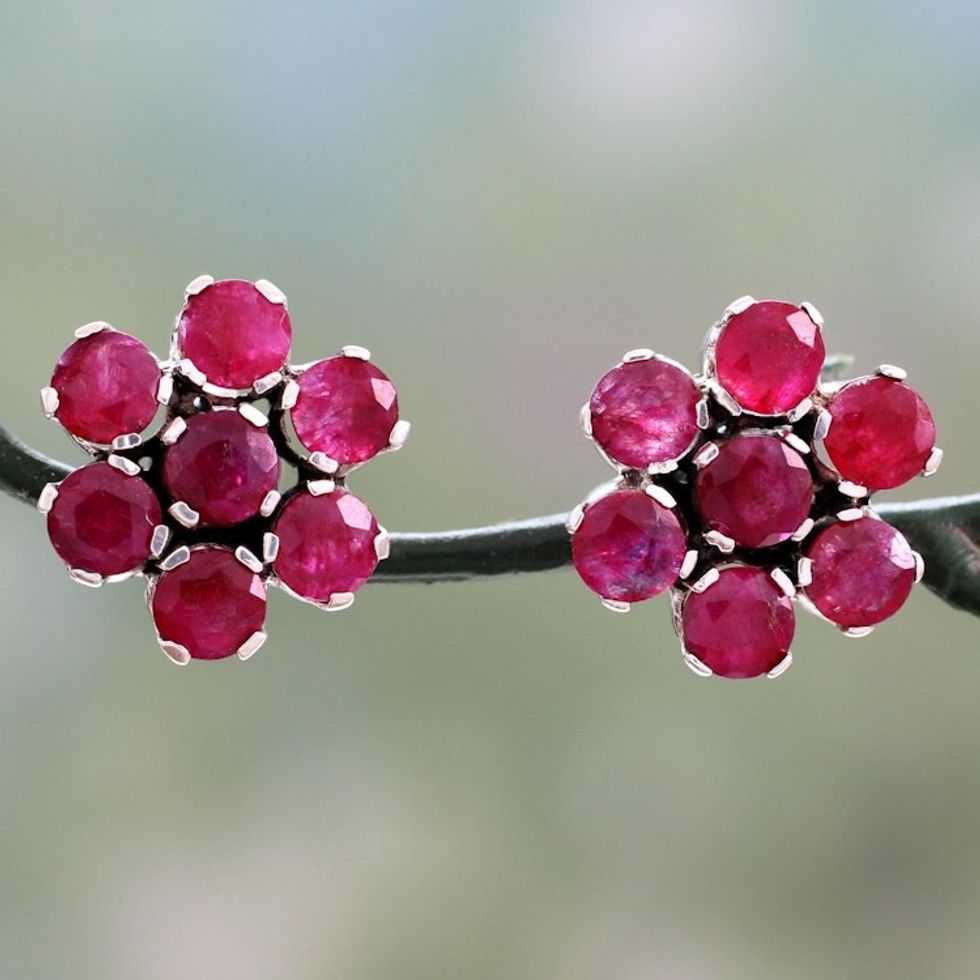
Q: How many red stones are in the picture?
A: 14